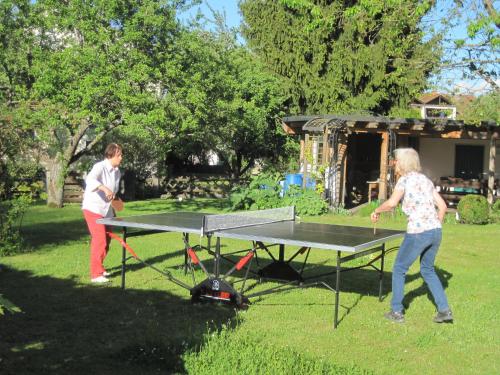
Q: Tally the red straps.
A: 3